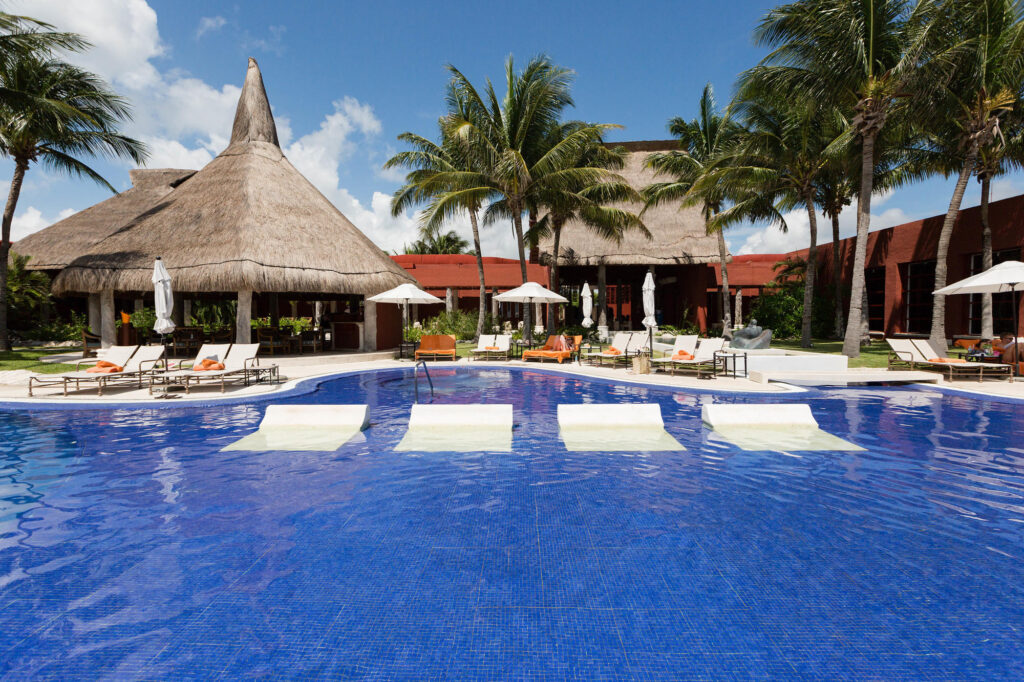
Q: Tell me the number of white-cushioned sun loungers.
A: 12